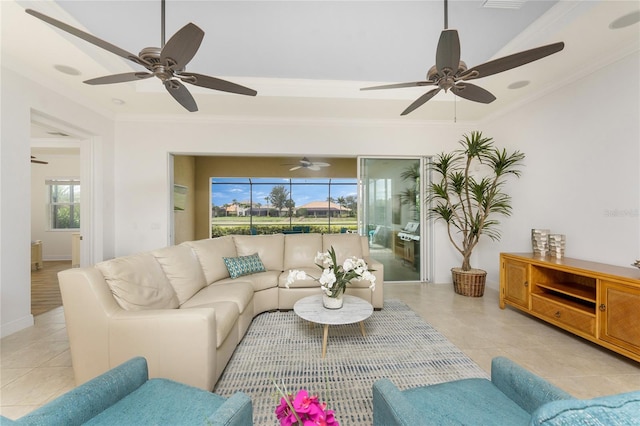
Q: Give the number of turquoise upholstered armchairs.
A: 2